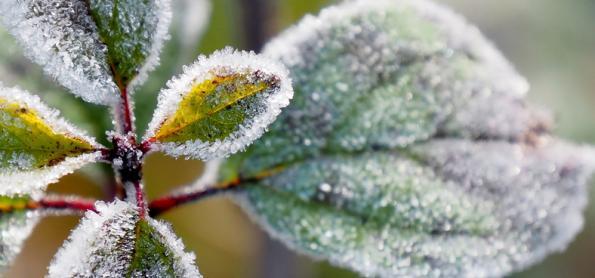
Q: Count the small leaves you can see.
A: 4